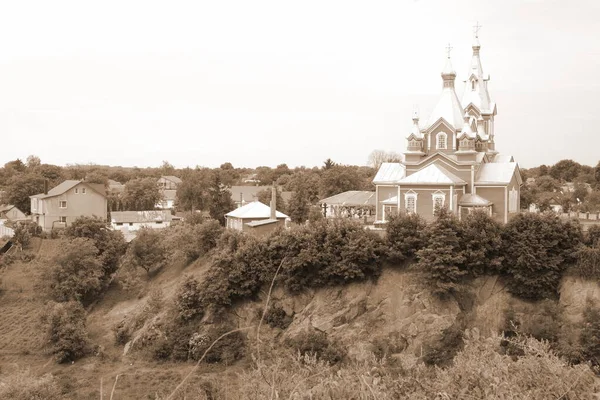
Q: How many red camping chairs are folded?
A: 0